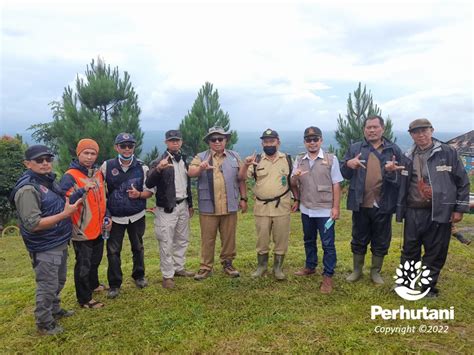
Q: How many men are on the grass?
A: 9